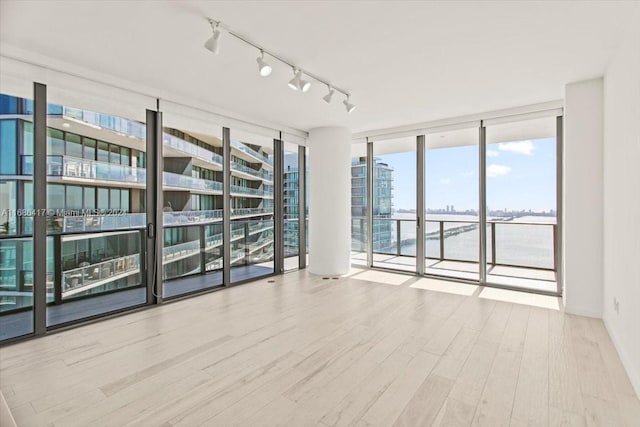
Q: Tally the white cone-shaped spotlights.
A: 6